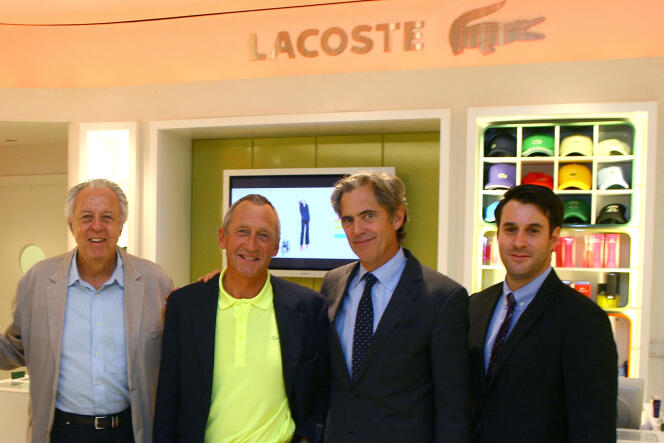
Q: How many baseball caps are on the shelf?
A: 11